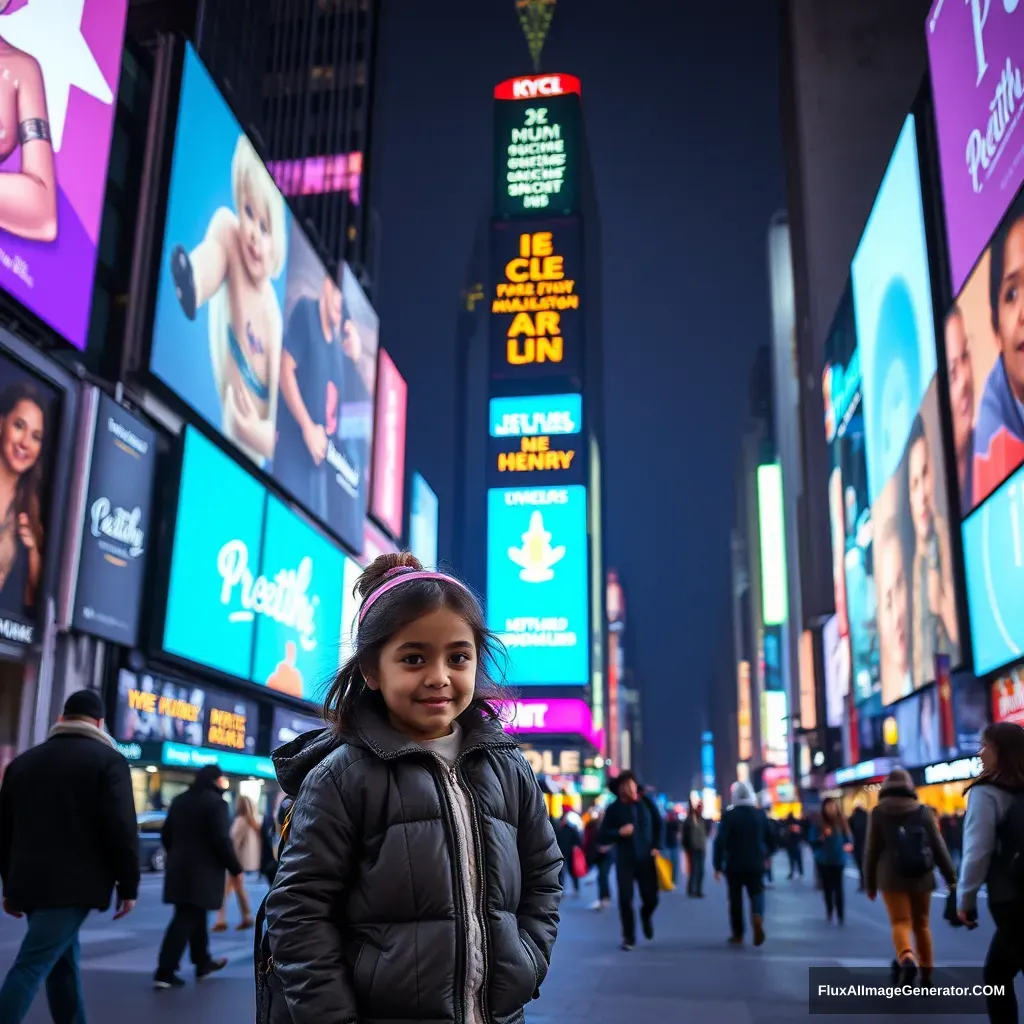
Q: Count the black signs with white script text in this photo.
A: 1